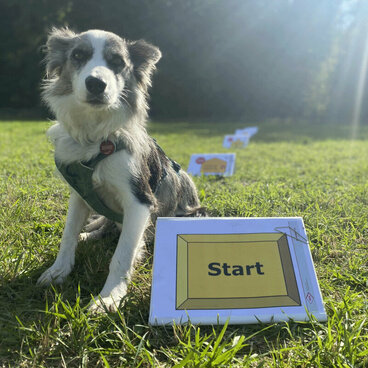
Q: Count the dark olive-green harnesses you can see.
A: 1